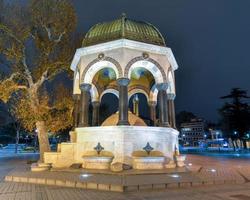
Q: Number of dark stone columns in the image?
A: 7